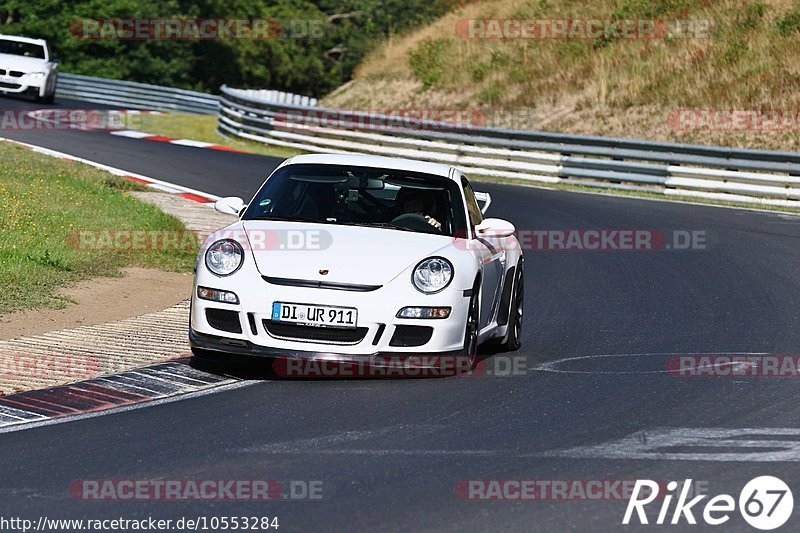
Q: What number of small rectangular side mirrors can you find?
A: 2